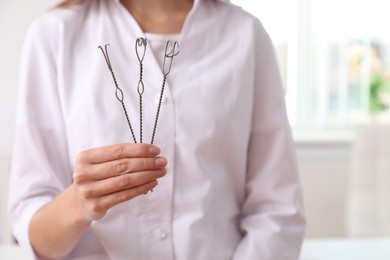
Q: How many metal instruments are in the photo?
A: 3